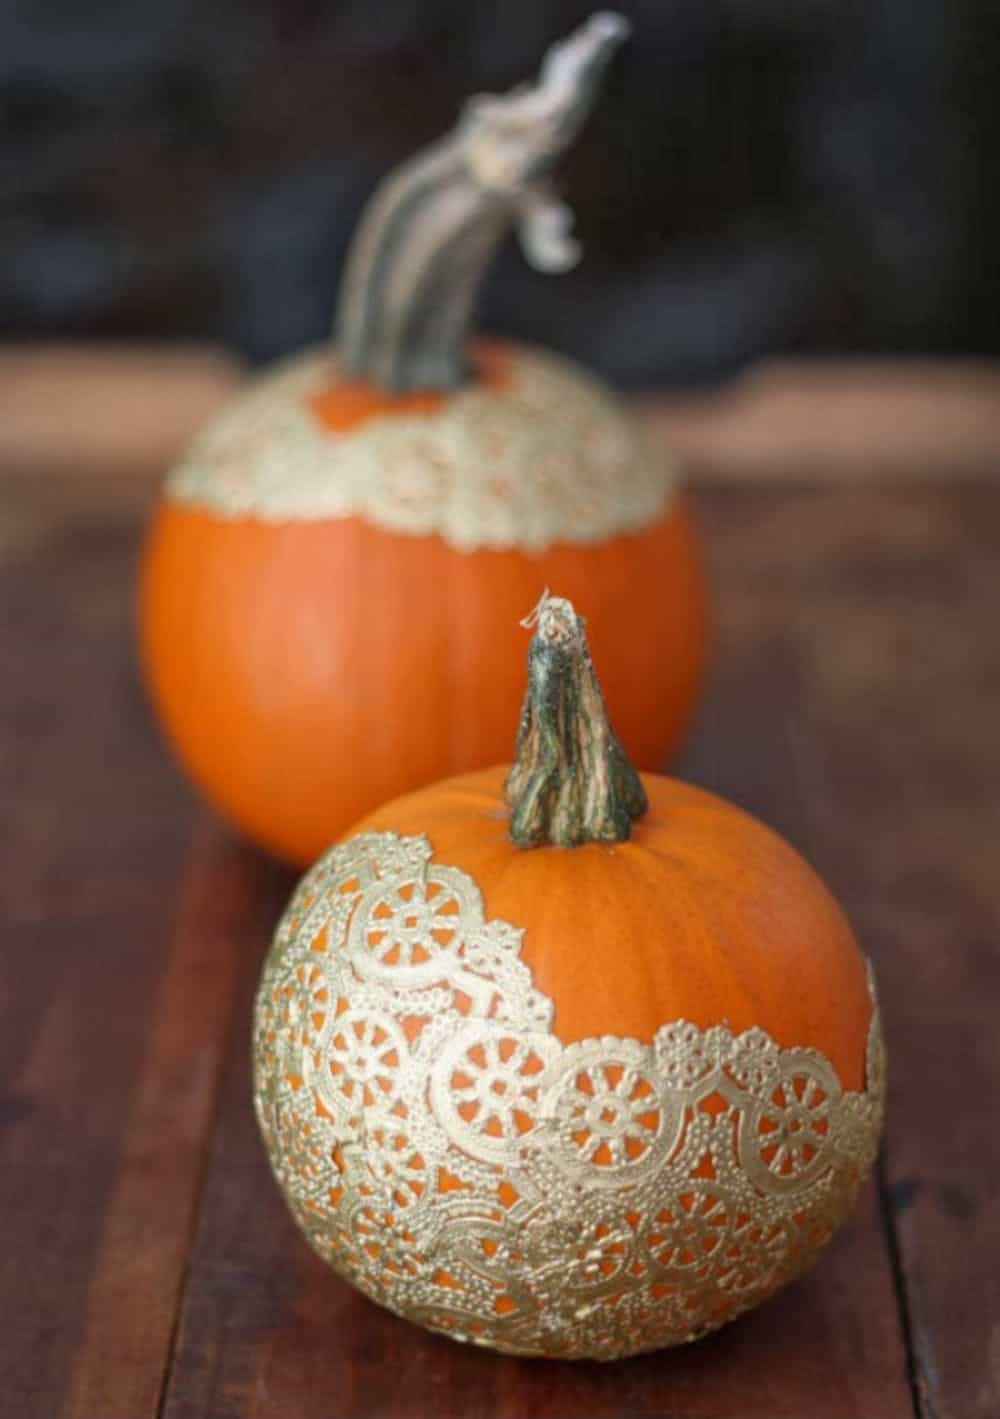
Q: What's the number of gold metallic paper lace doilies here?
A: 2